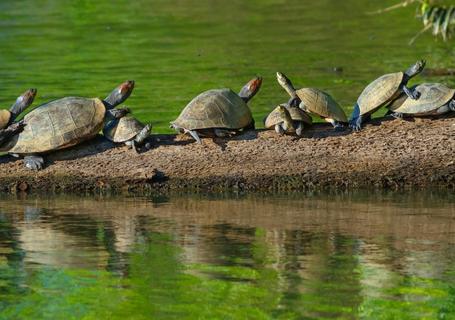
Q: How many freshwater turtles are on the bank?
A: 8